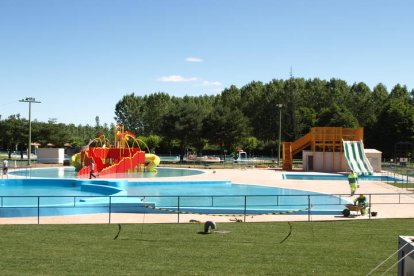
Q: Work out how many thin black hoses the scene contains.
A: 2